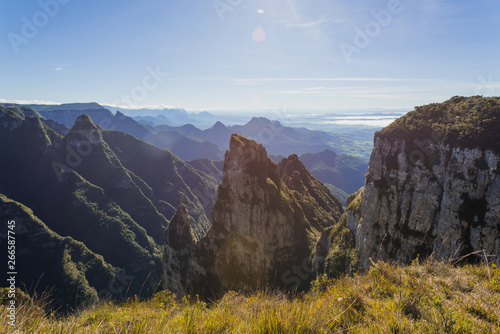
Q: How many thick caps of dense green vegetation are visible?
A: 1